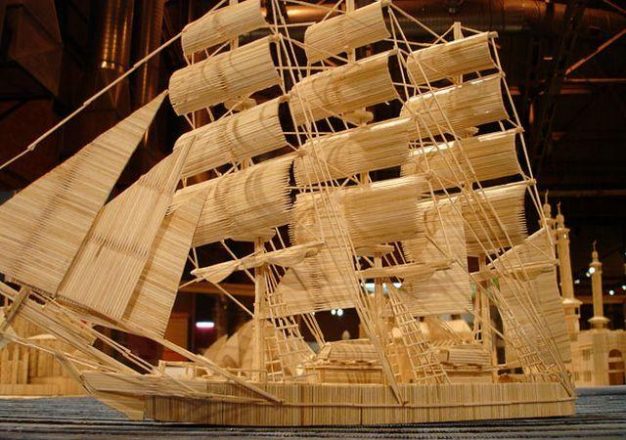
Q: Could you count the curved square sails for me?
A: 12